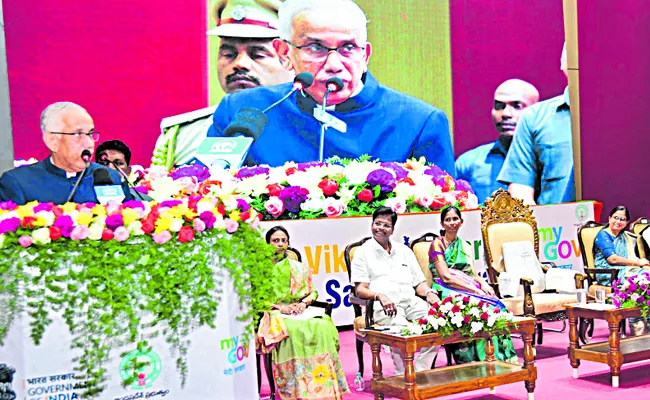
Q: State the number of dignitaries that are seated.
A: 4